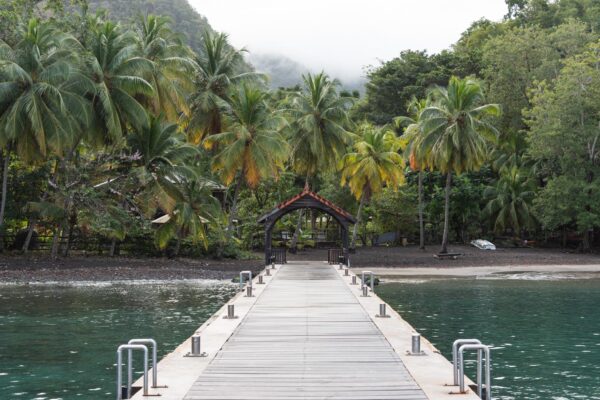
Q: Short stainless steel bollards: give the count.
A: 12